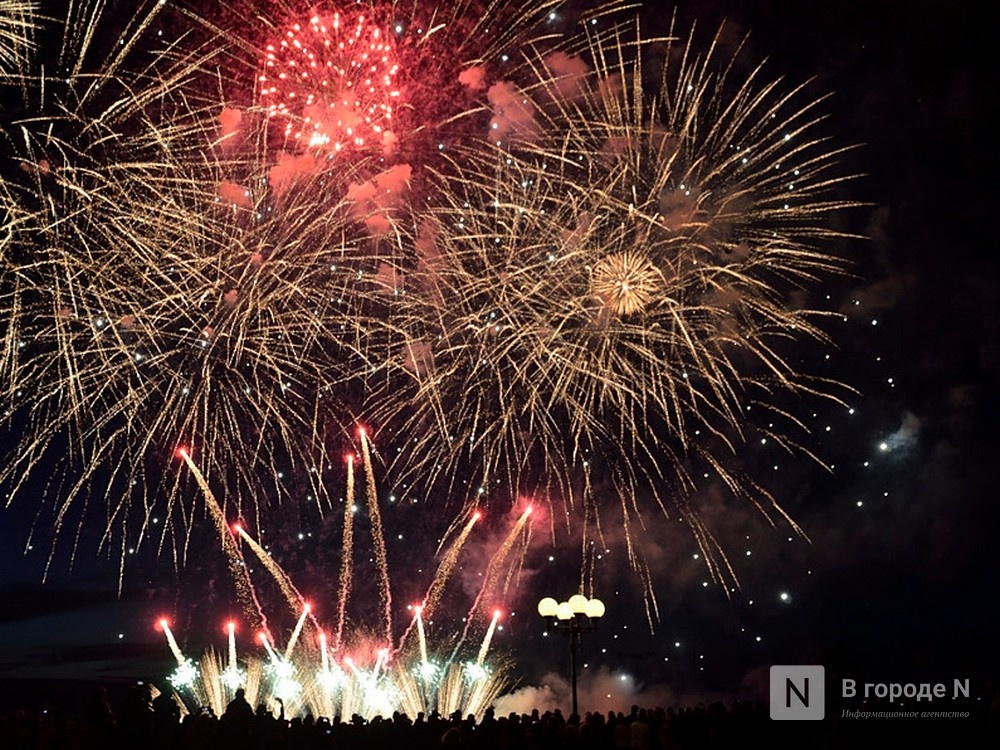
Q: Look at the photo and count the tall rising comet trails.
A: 6